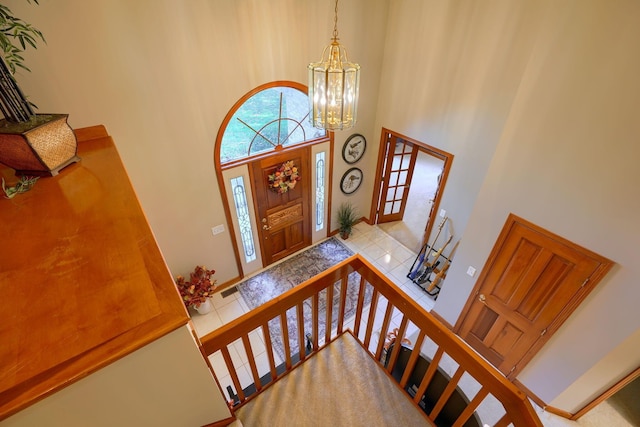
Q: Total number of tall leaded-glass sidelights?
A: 2